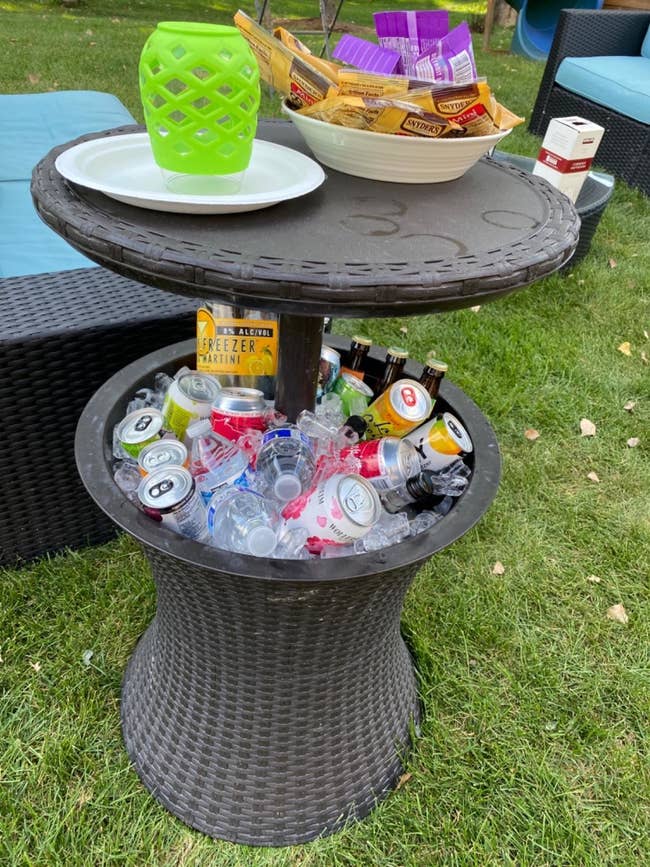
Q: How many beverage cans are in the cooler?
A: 11